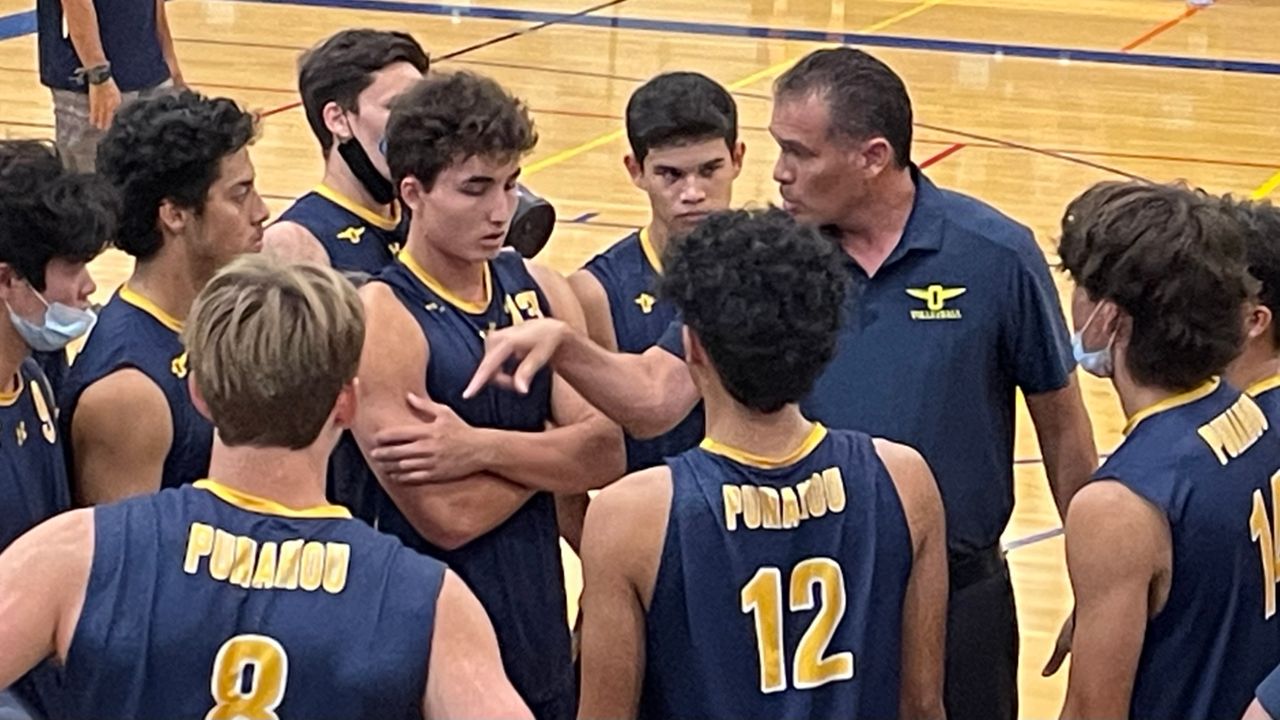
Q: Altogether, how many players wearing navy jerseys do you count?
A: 9